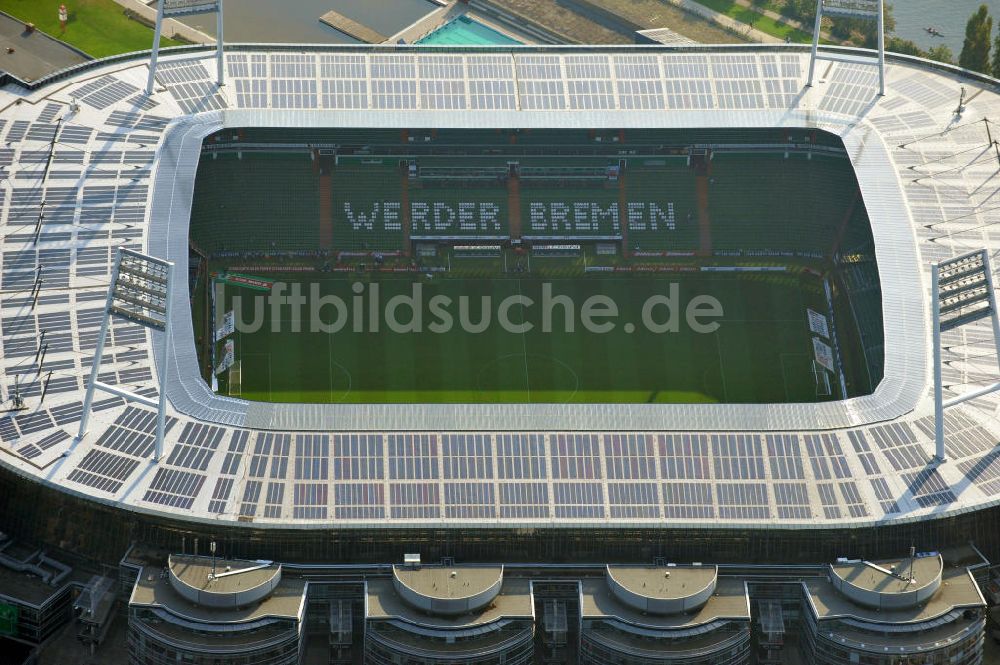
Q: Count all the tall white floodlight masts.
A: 4